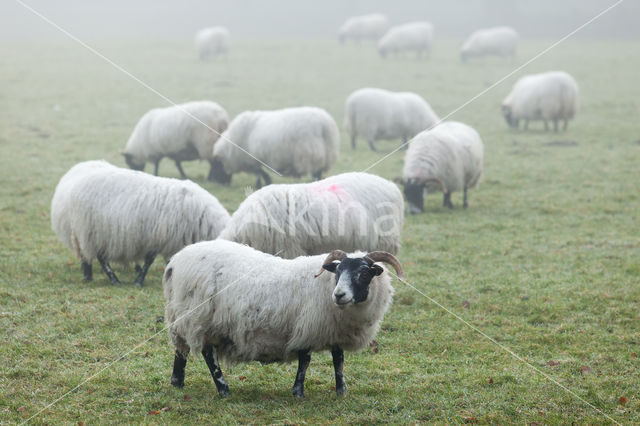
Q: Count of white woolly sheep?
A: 12